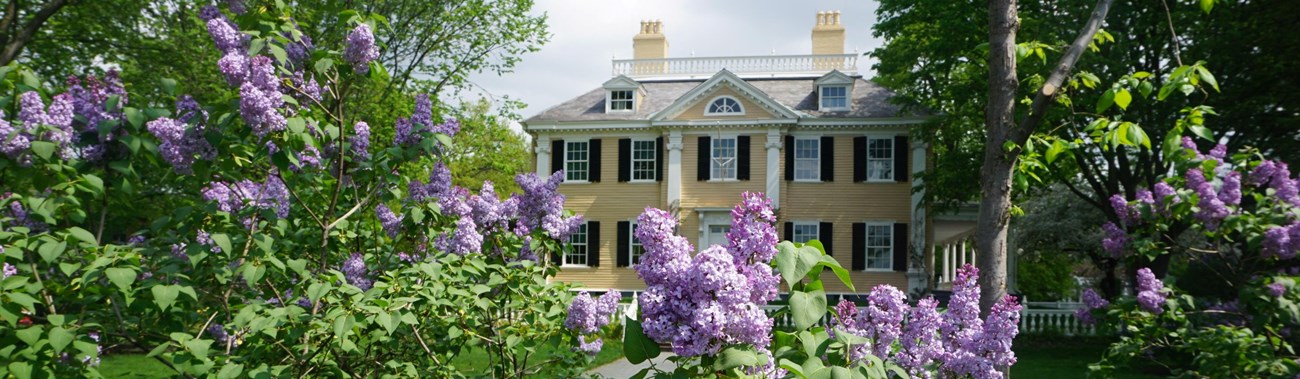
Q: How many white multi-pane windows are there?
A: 12